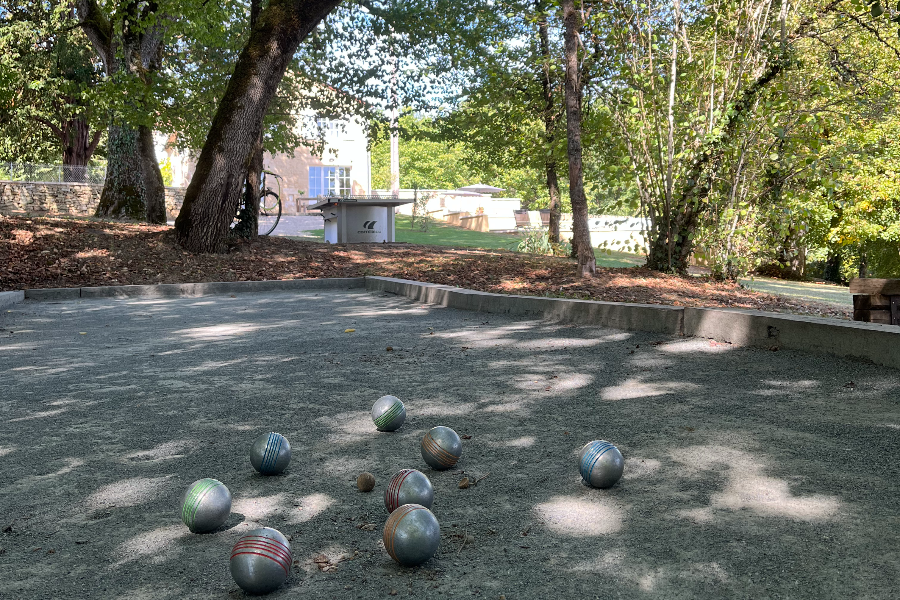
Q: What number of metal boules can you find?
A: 8